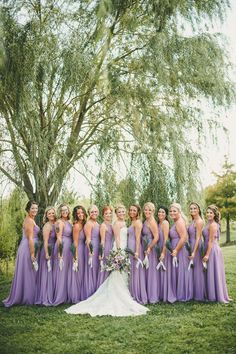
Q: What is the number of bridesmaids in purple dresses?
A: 12